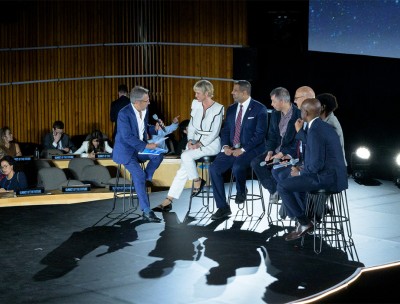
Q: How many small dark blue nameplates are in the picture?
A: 6